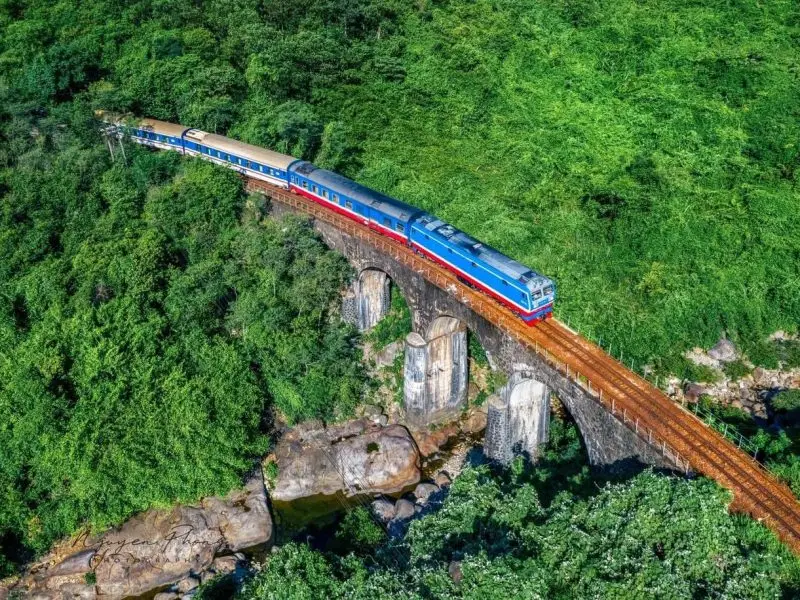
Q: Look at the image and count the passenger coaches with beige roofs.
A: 2